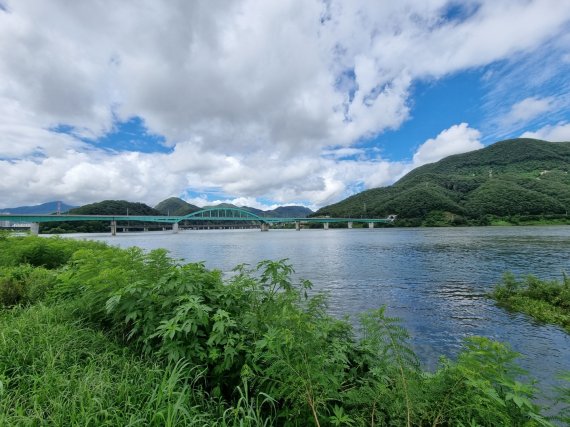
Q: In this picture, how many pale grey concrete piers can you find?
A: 8